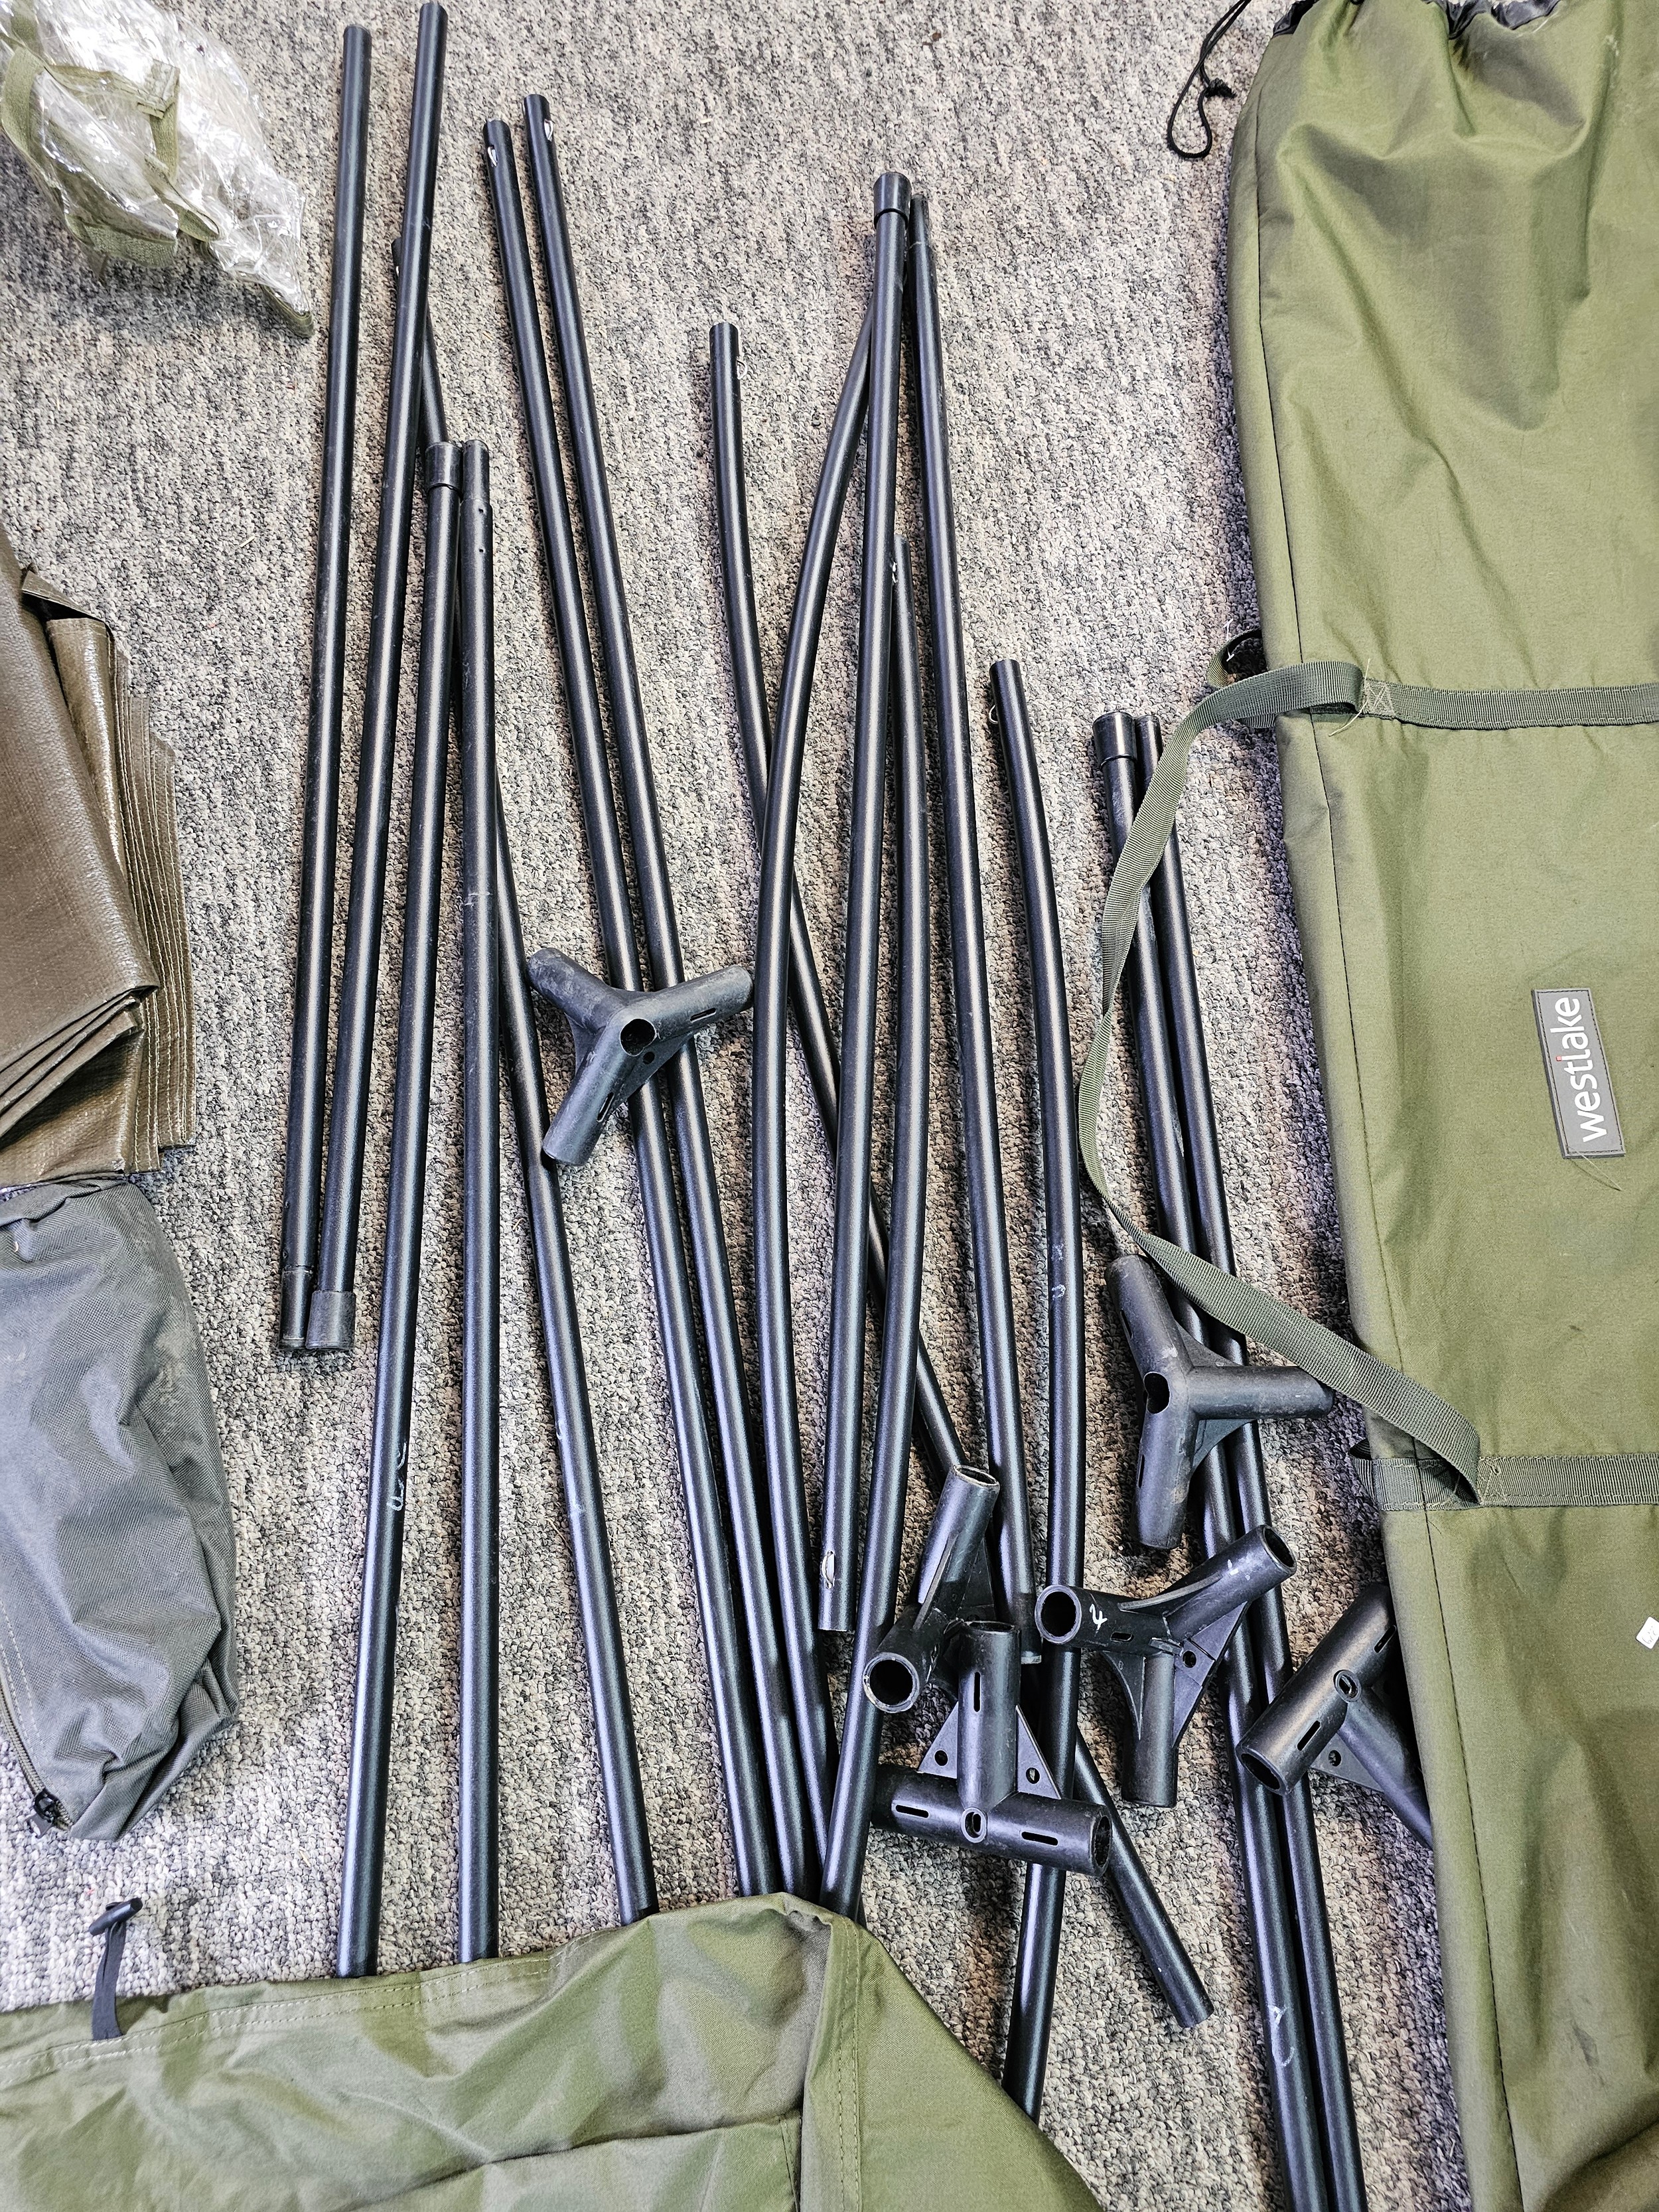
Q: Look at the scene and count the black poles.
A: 15